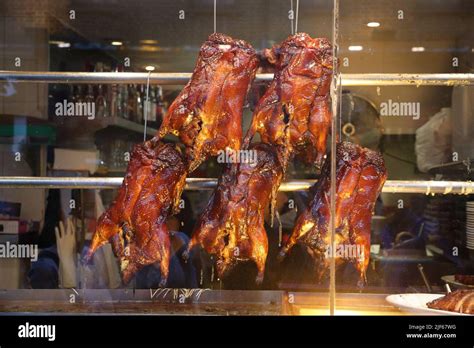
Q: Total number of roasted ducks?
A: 5